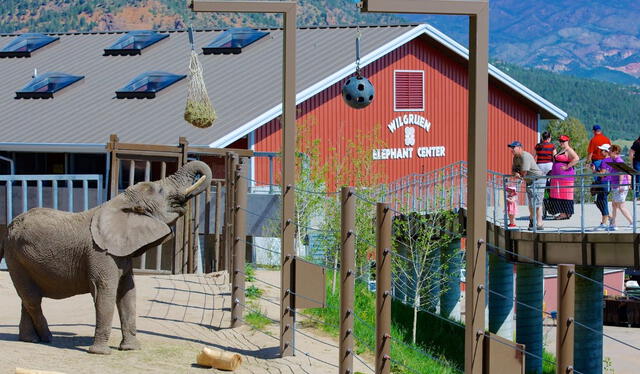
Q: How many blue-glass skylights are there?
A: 5